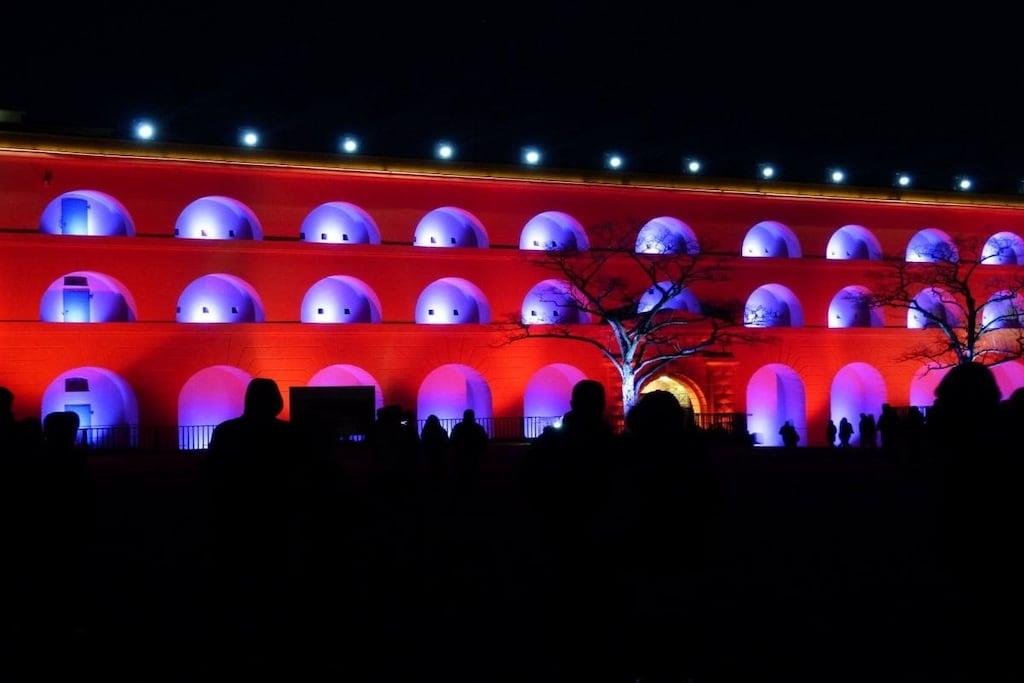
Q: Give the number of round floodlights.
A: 11